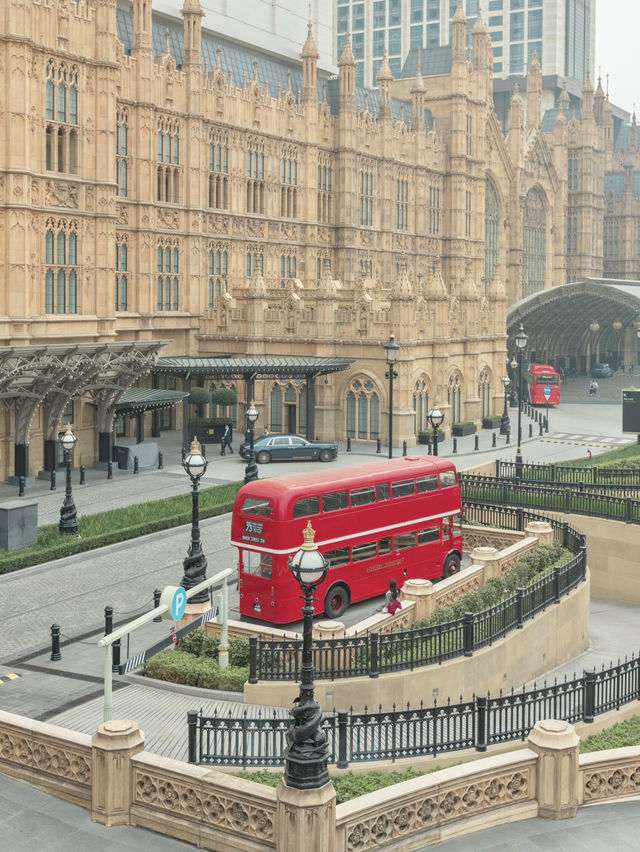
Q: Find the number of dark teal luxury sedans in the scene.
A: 1